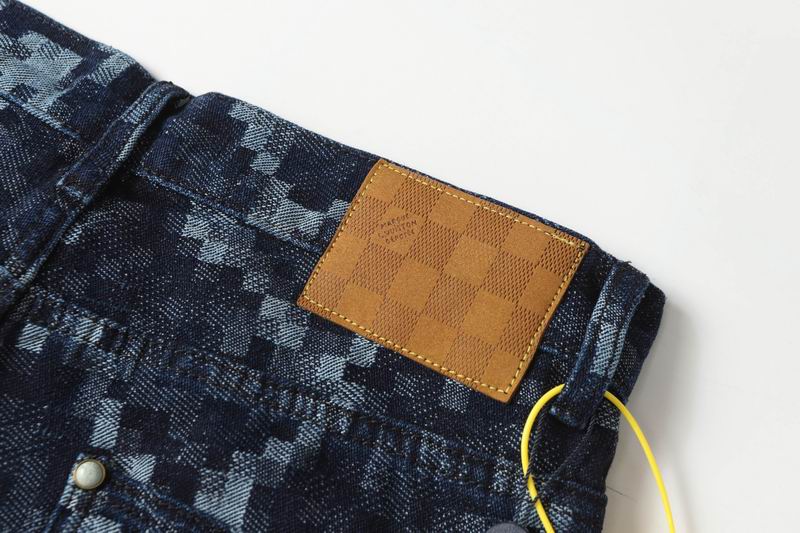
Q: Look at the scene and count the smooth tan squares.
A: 12